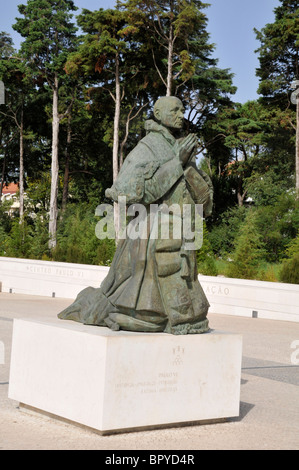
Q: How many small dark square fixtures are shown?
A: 3